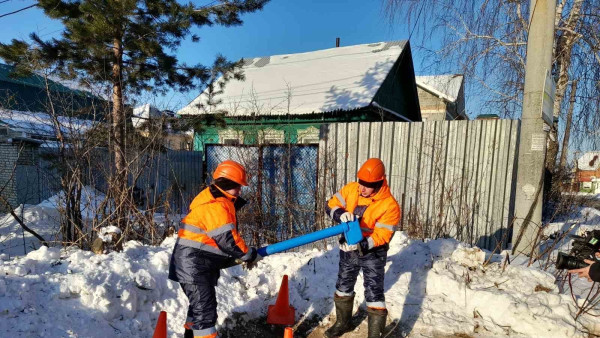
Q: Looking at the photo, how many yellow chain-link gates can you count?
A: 0